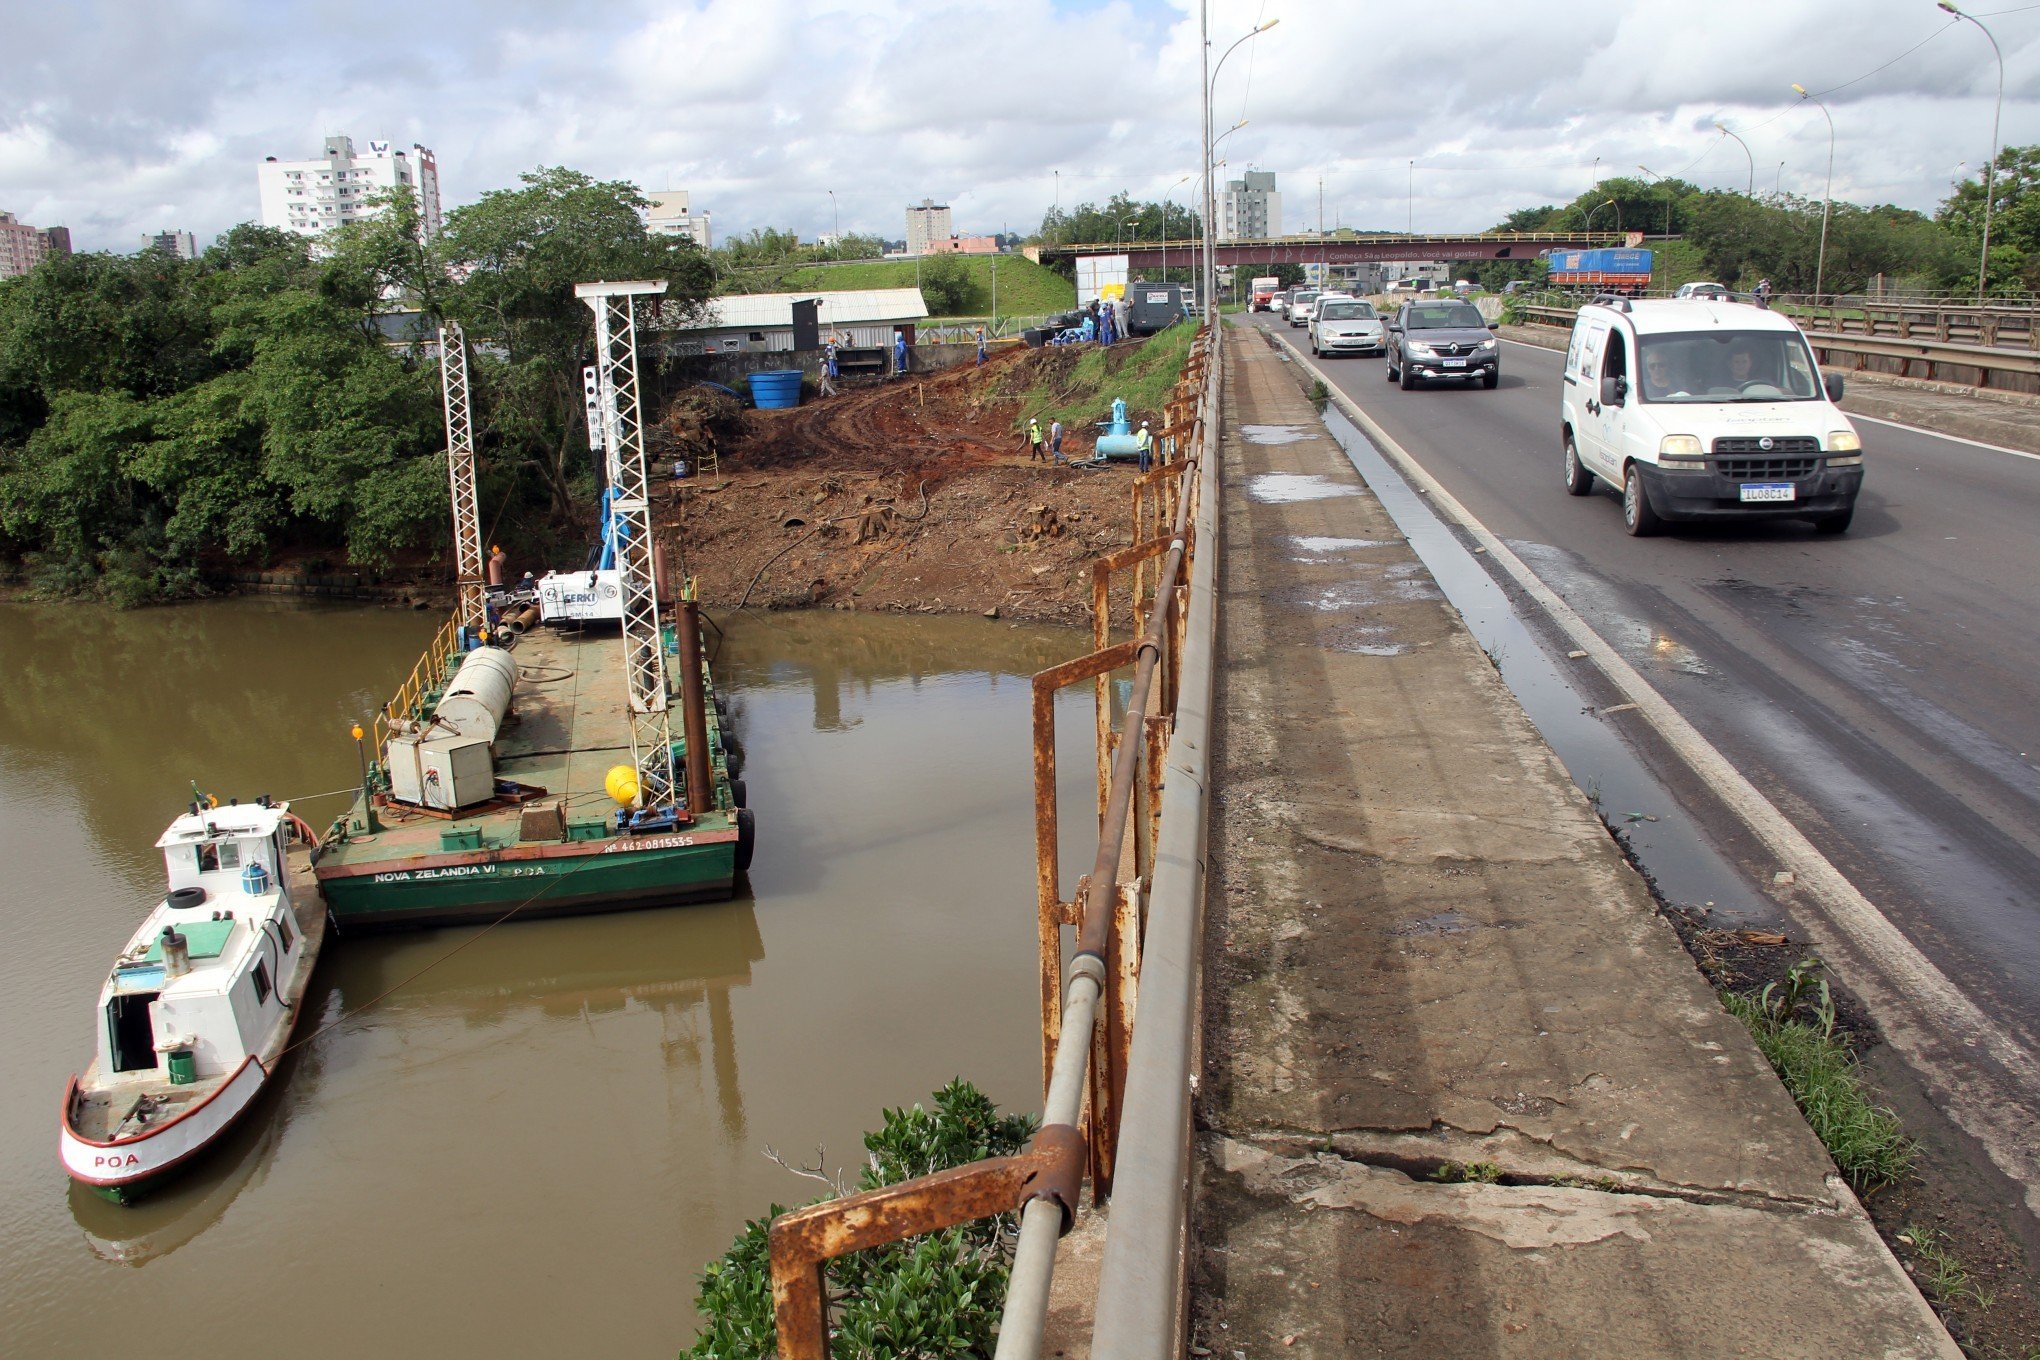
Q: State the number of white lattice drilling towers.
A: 2